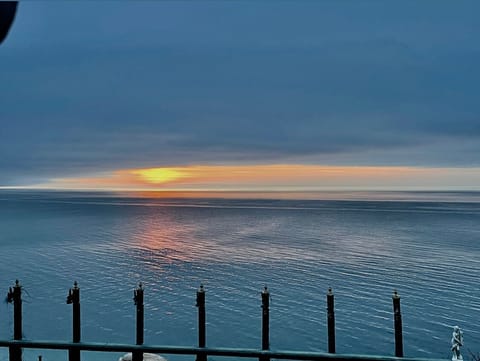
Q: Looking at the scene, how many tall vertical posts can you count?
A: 7